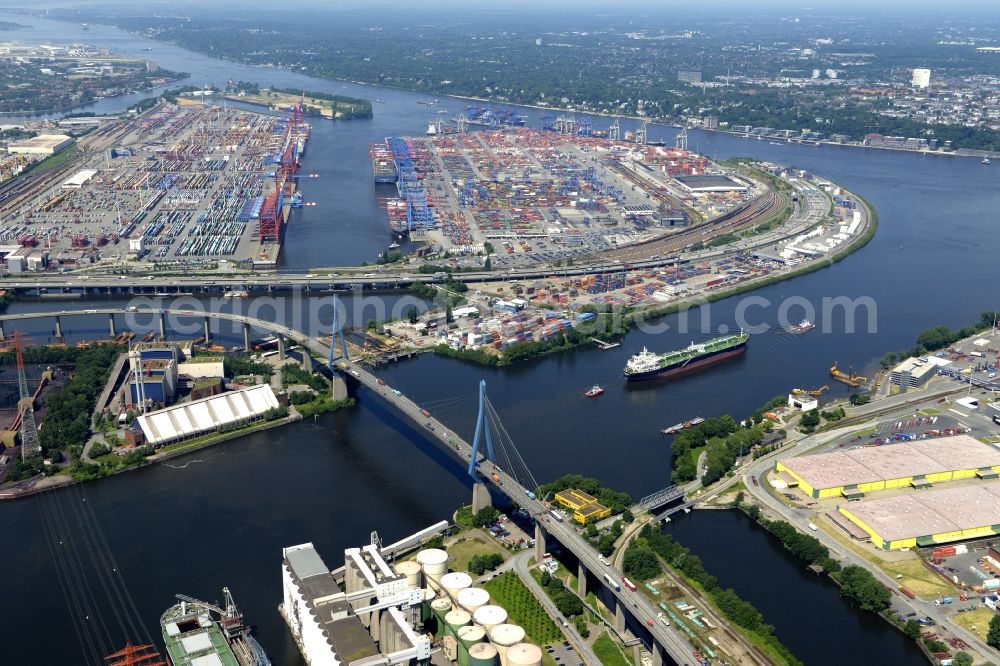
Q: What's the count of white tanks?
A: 7